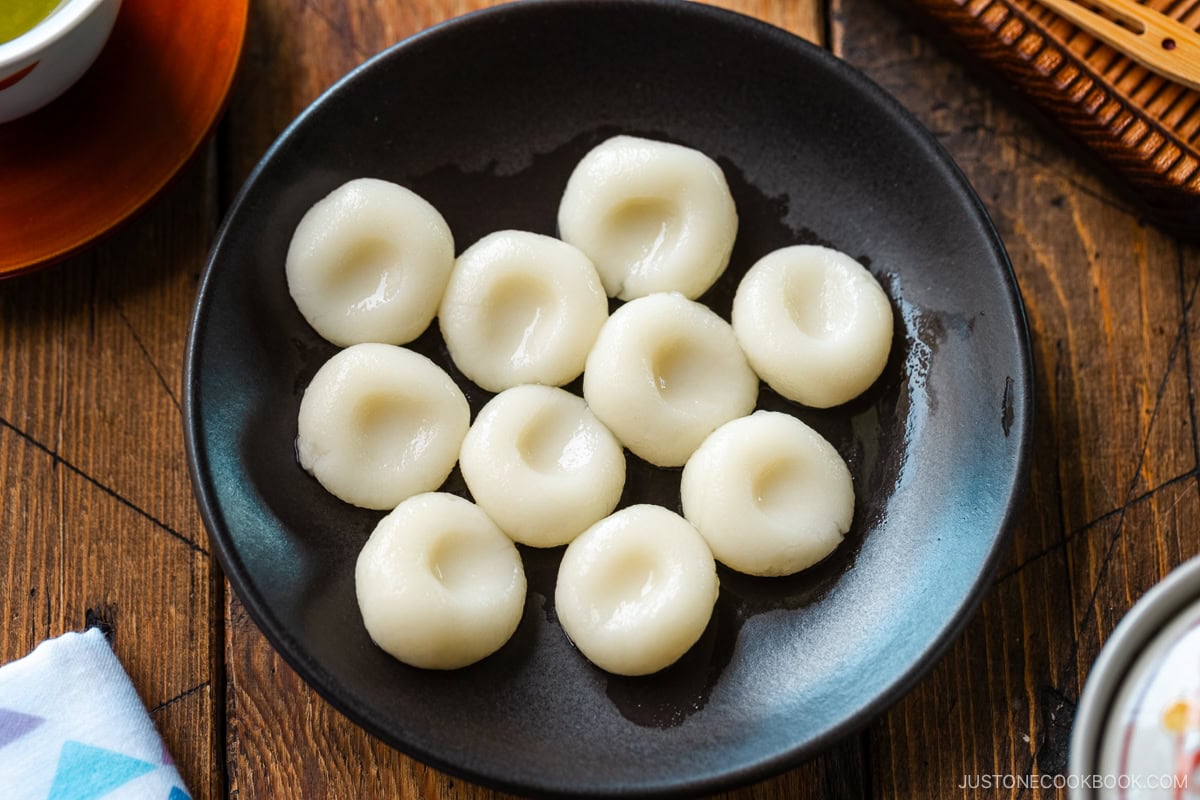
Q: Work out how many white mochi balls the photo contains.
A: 10